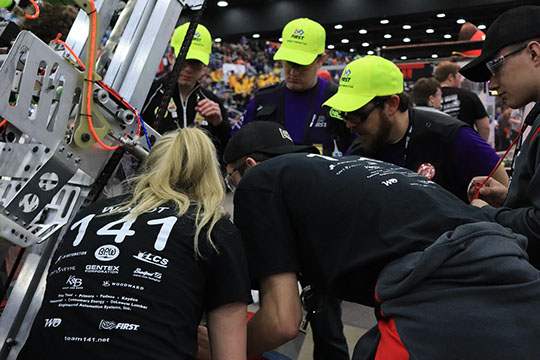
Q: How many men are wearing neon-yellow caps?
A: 3